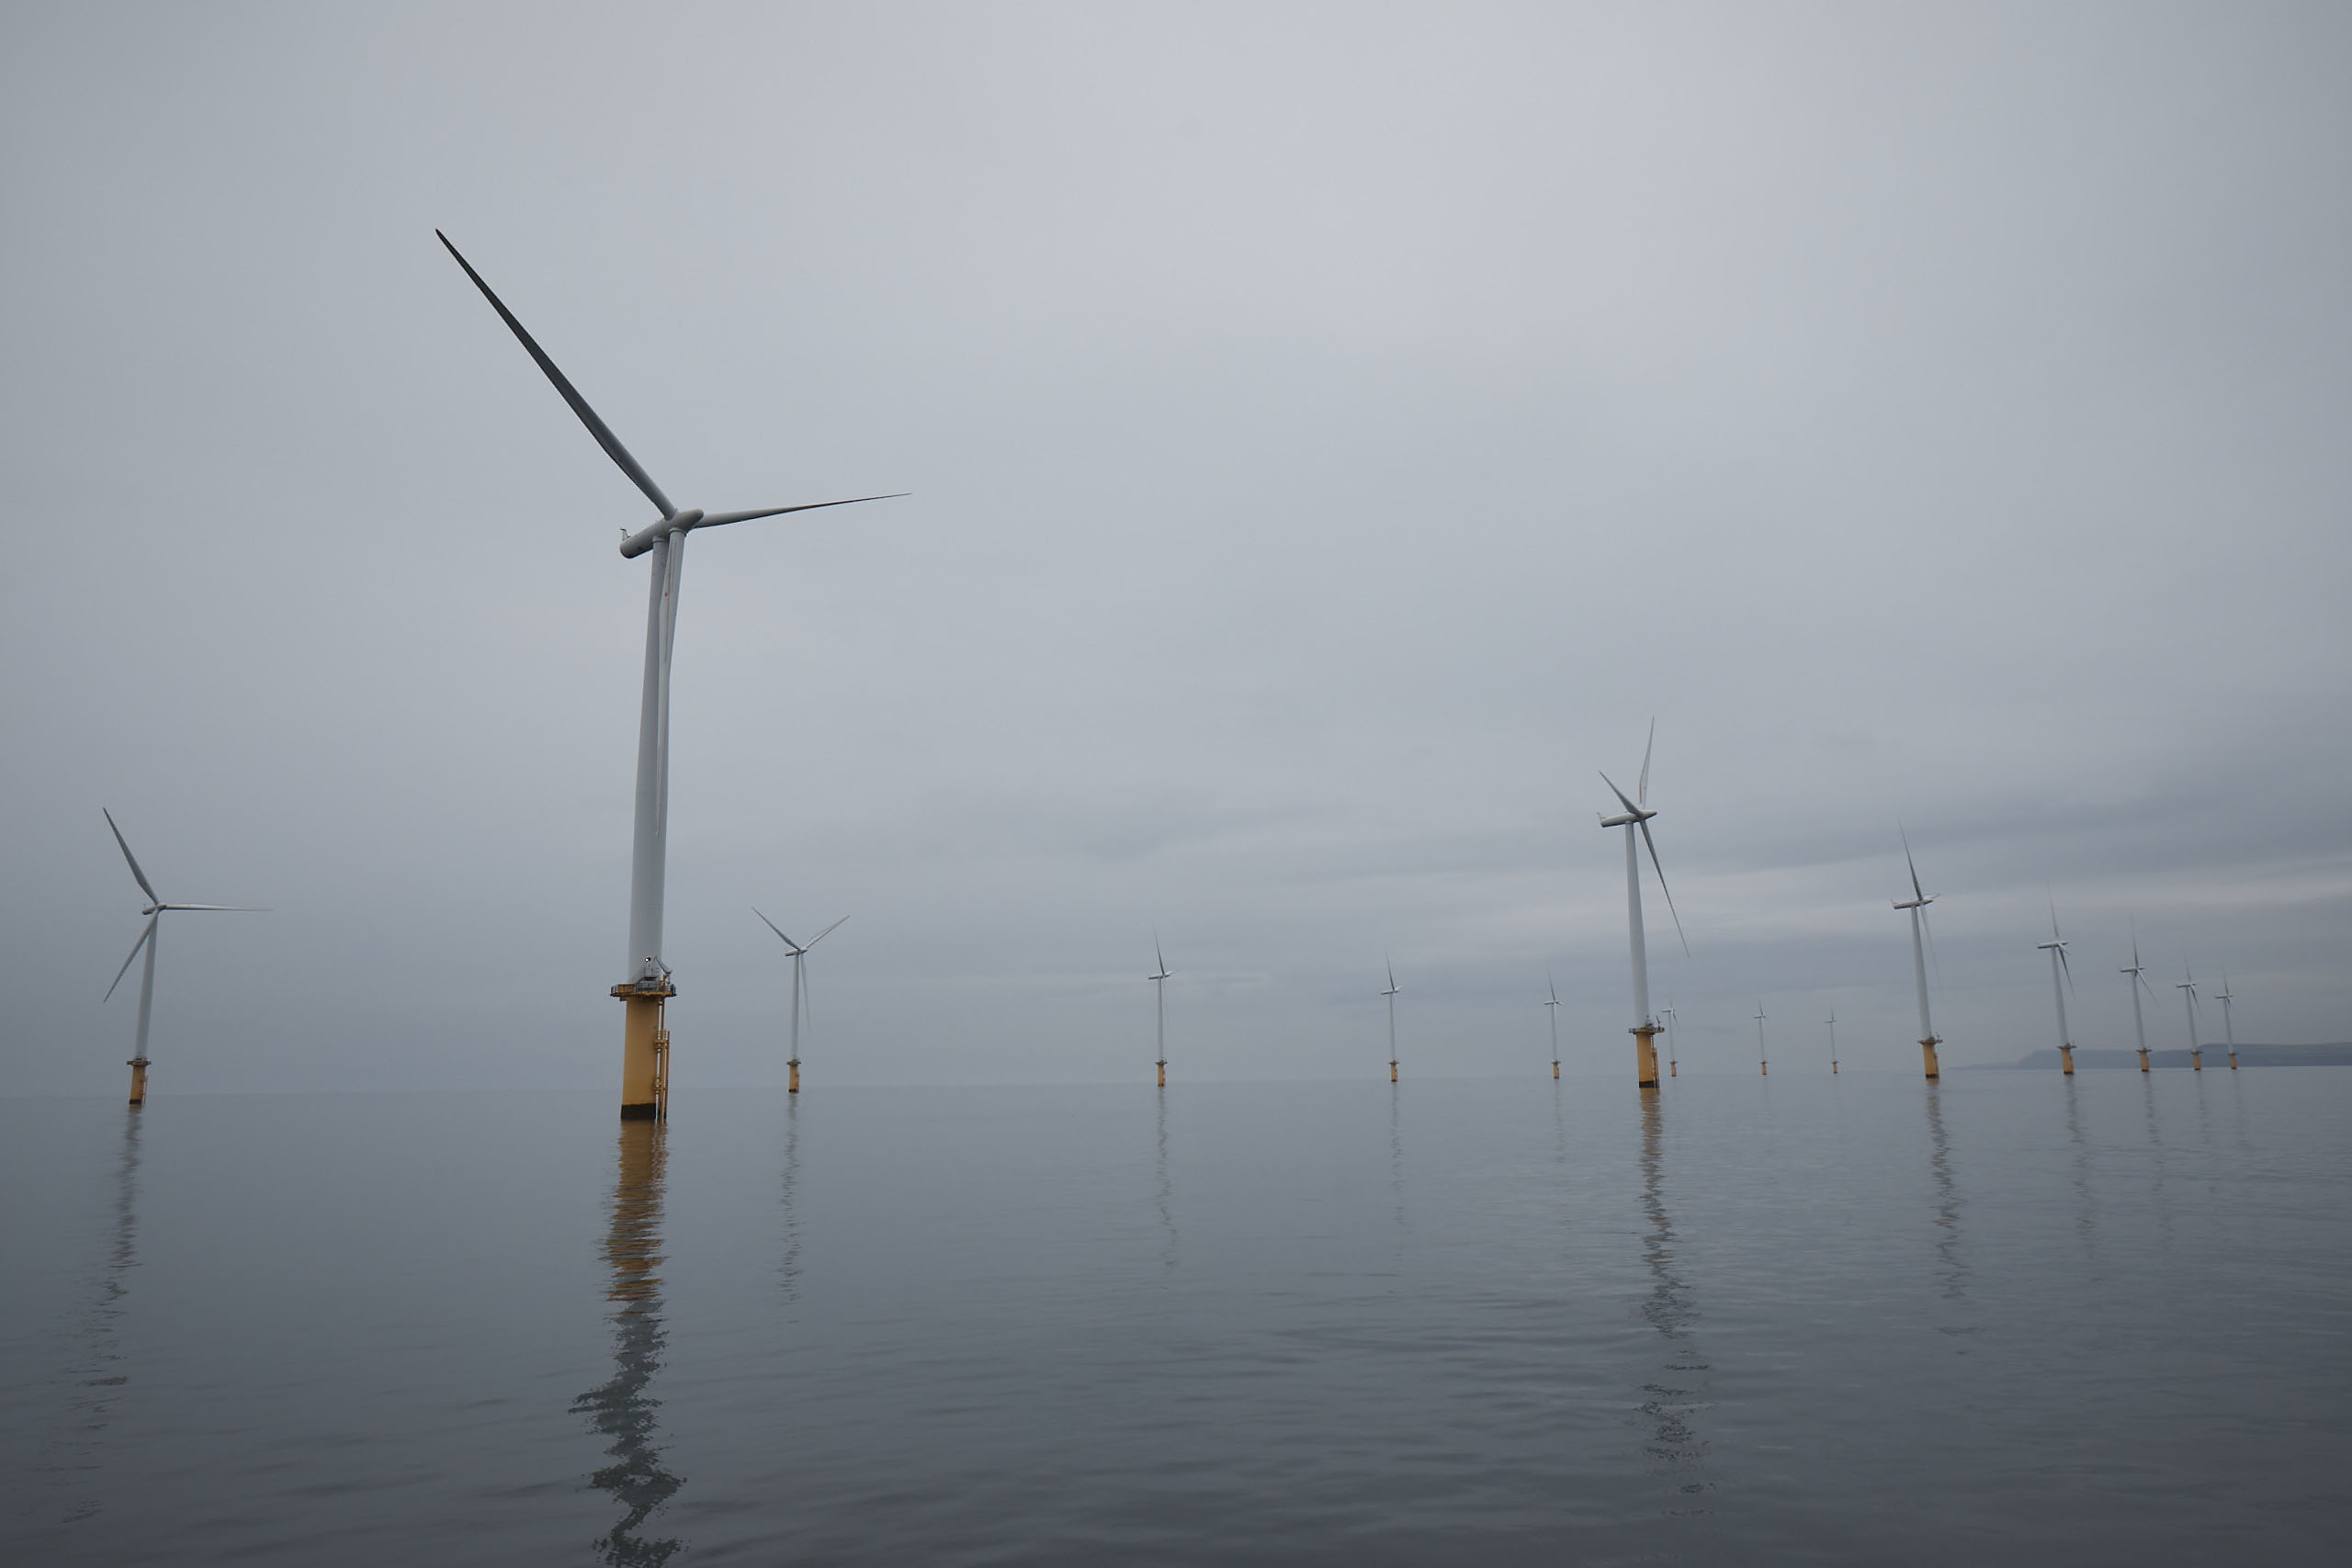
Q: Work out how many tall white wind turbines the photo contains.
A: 15